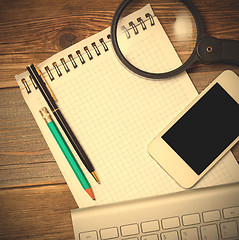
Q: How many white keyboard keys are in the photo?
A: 14